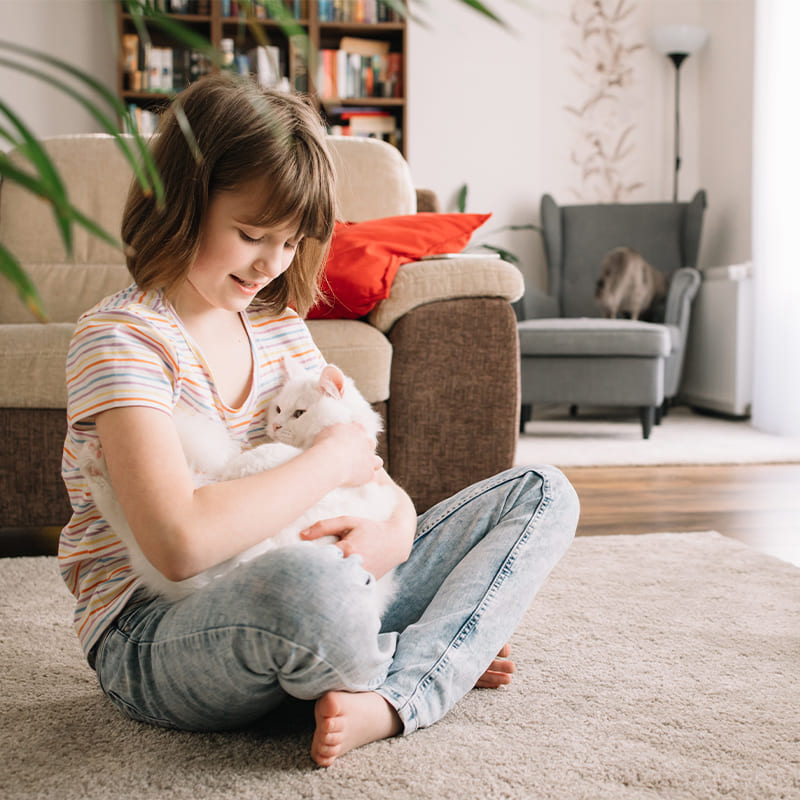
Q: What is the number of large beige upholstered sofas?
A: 1